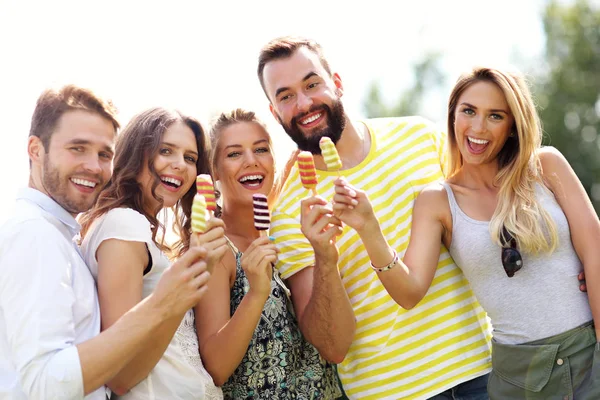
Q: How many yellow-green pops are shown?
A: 2